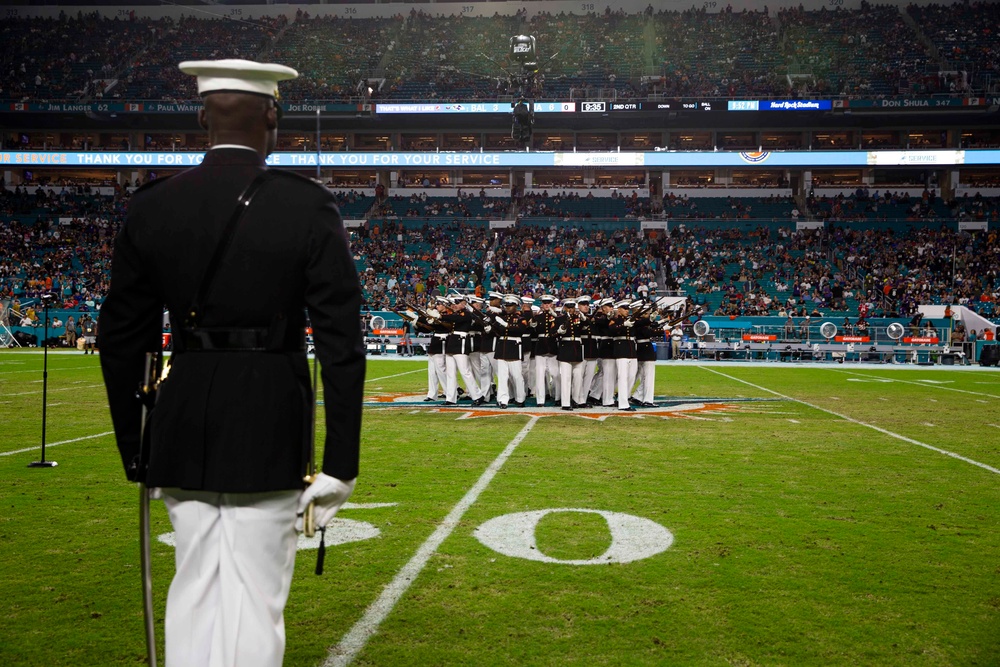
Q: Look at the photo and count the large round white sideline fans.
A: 4